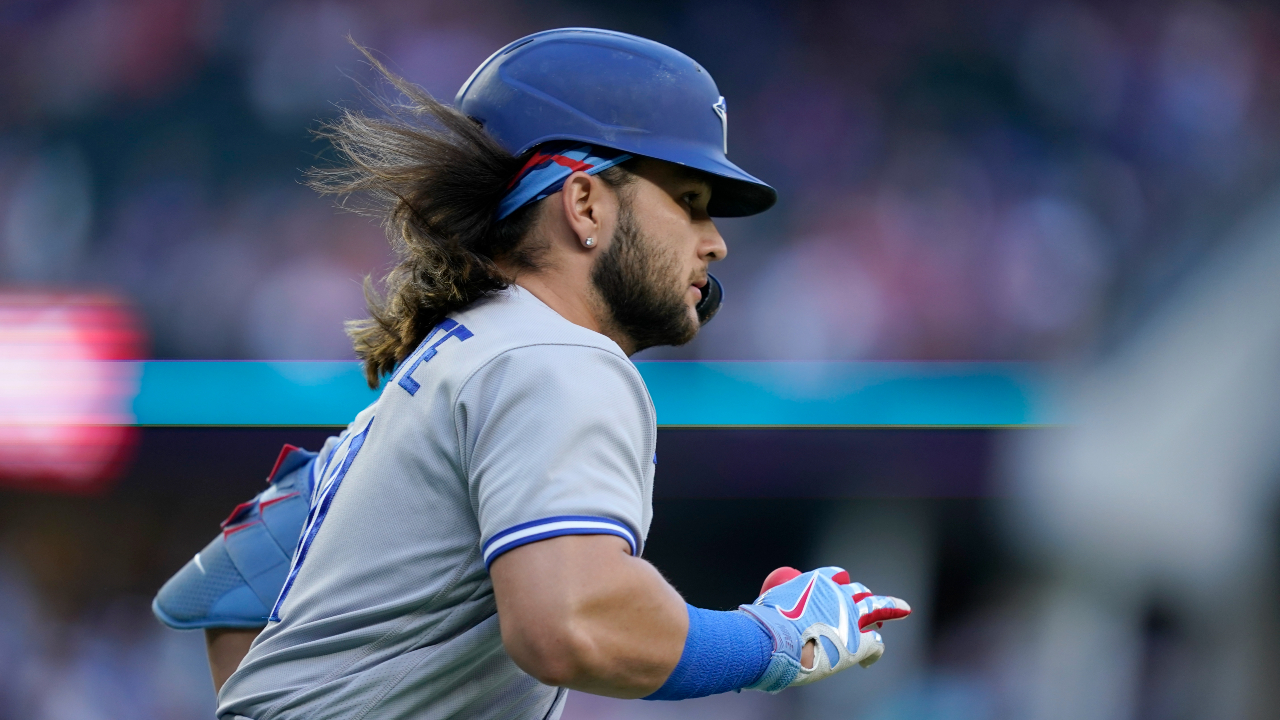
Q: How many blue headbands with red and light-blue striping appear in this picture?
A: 1